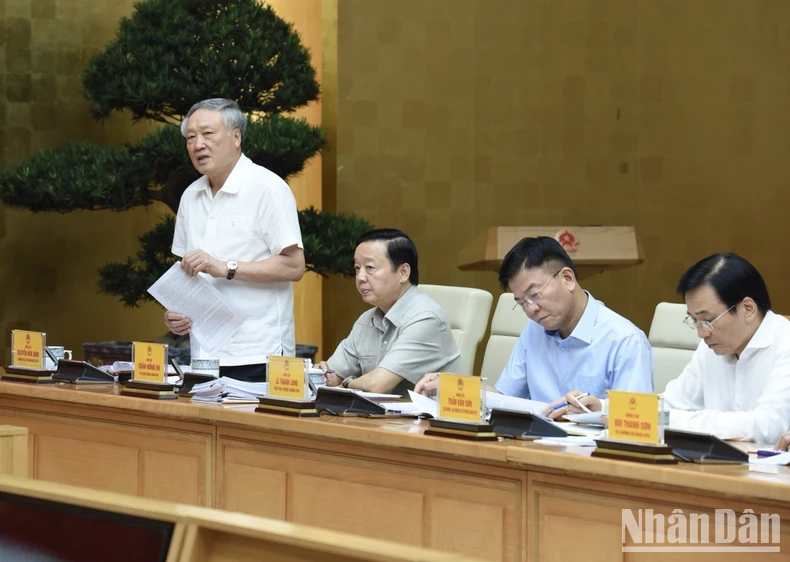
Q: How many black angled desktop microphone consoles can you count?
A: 5